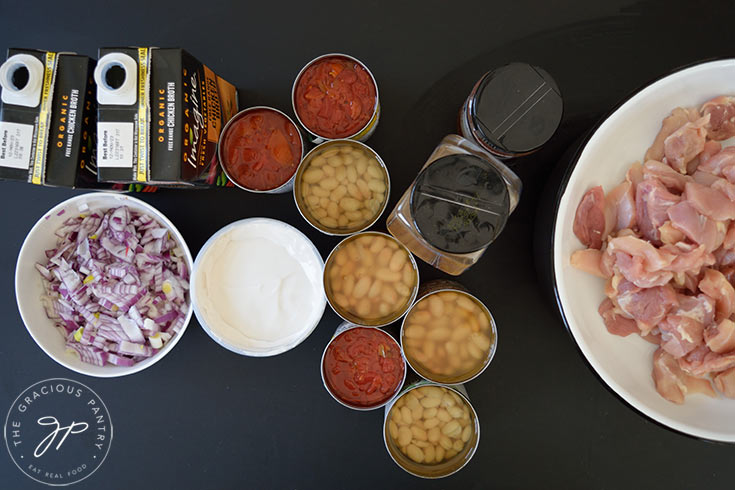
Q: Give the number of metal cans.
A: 7